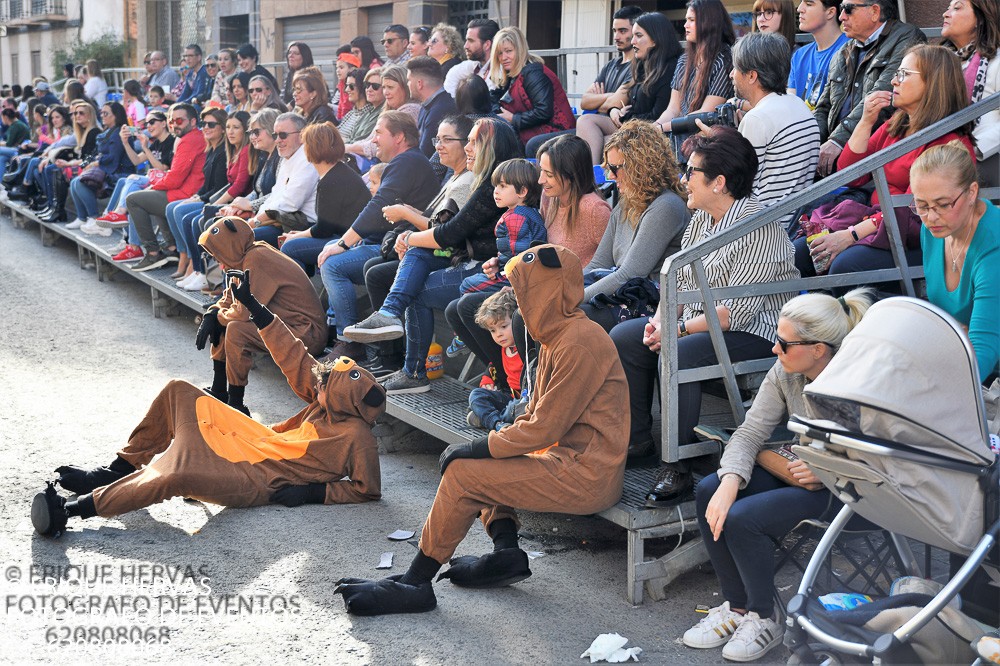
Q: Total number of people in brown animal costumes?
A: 3